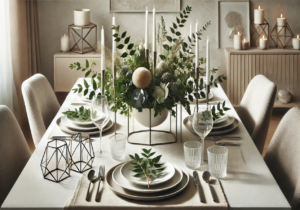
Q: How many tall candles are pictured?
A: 7